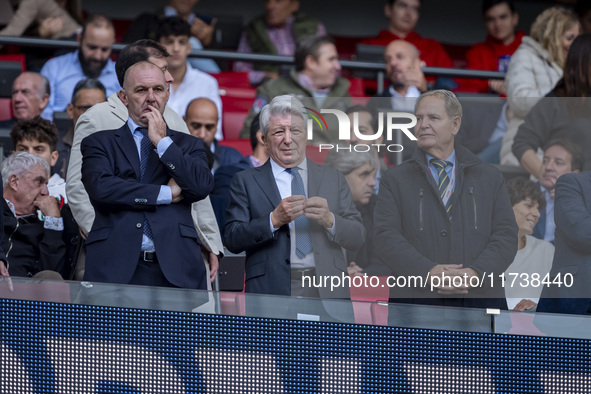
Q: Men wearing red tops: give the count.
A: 2